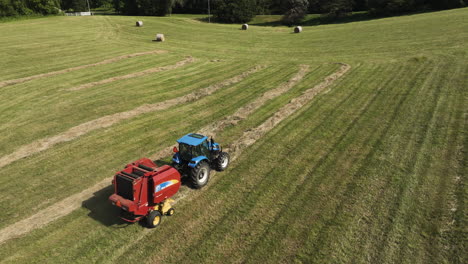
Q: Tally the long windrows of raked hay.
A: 5